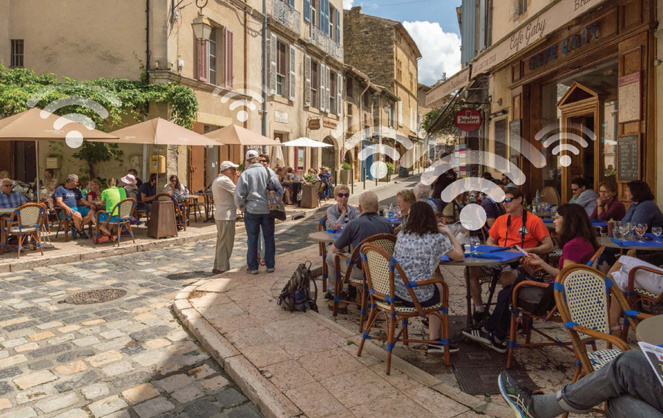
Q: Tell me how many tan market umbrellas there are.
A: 3